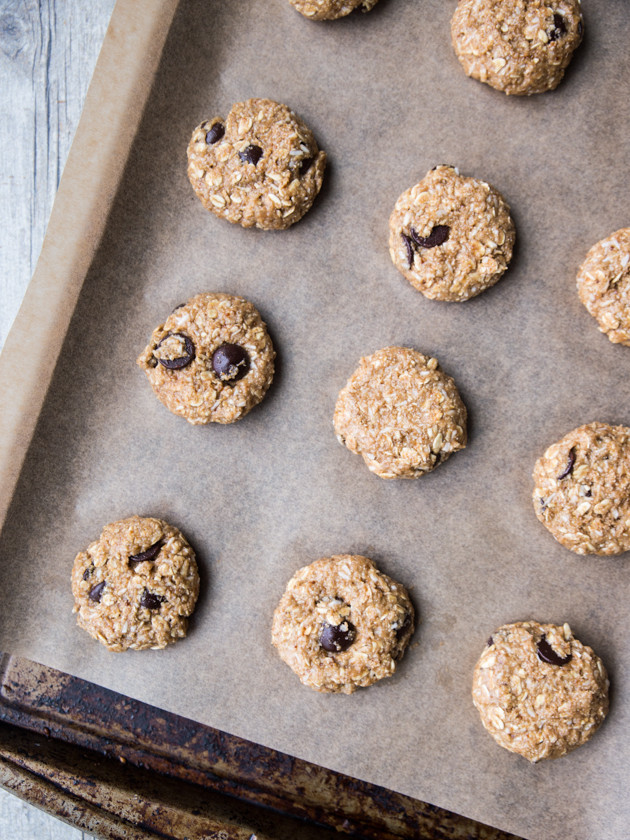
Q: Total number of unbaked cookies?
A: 11